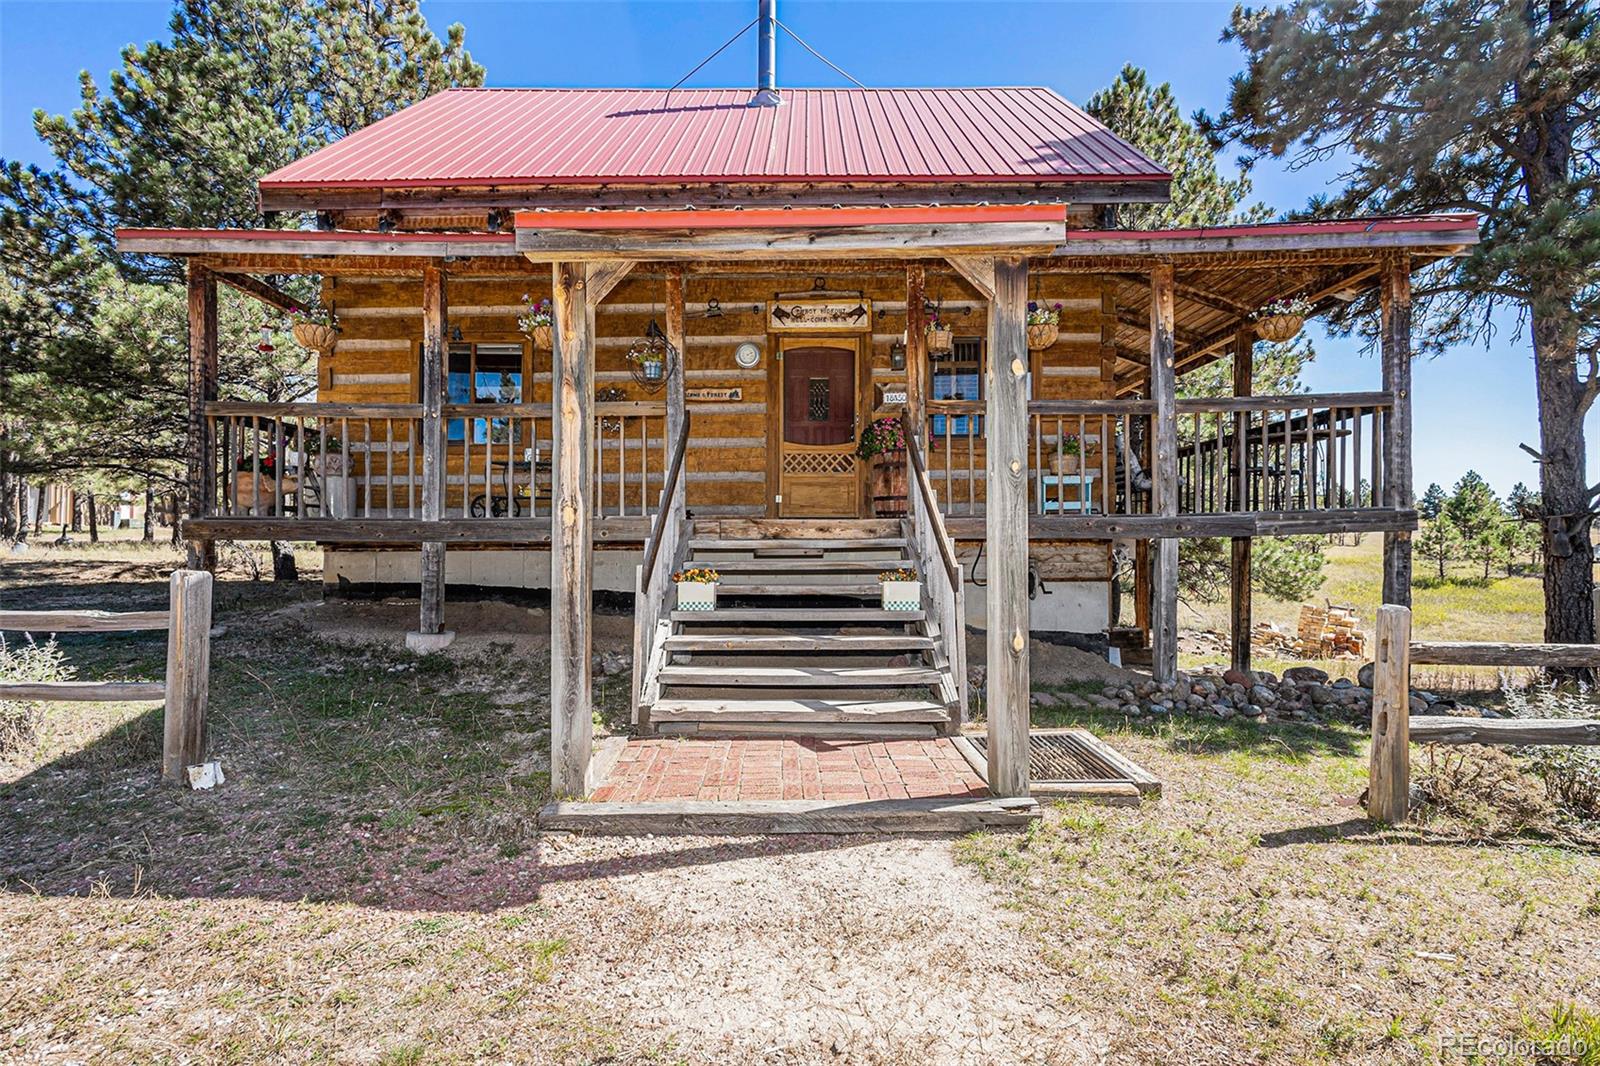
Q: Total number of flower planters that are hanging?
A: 6